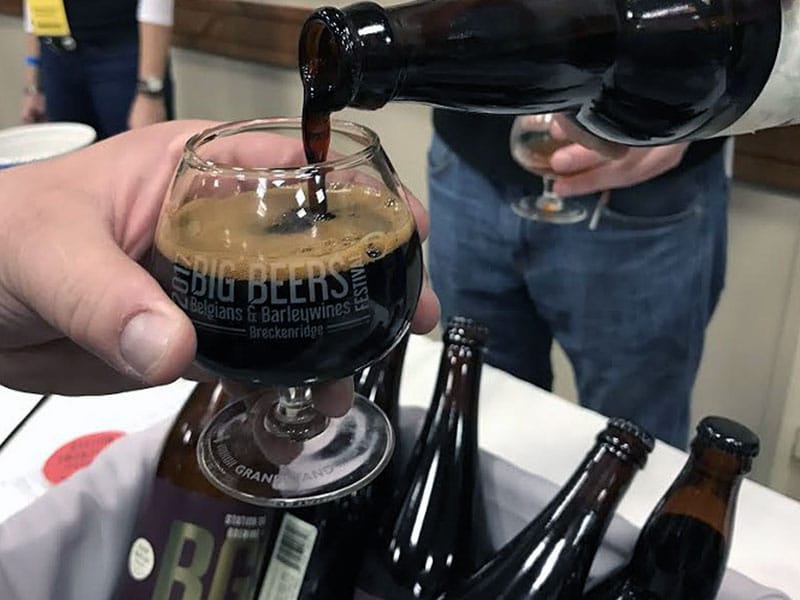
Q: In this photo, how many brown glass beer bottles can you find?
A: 6